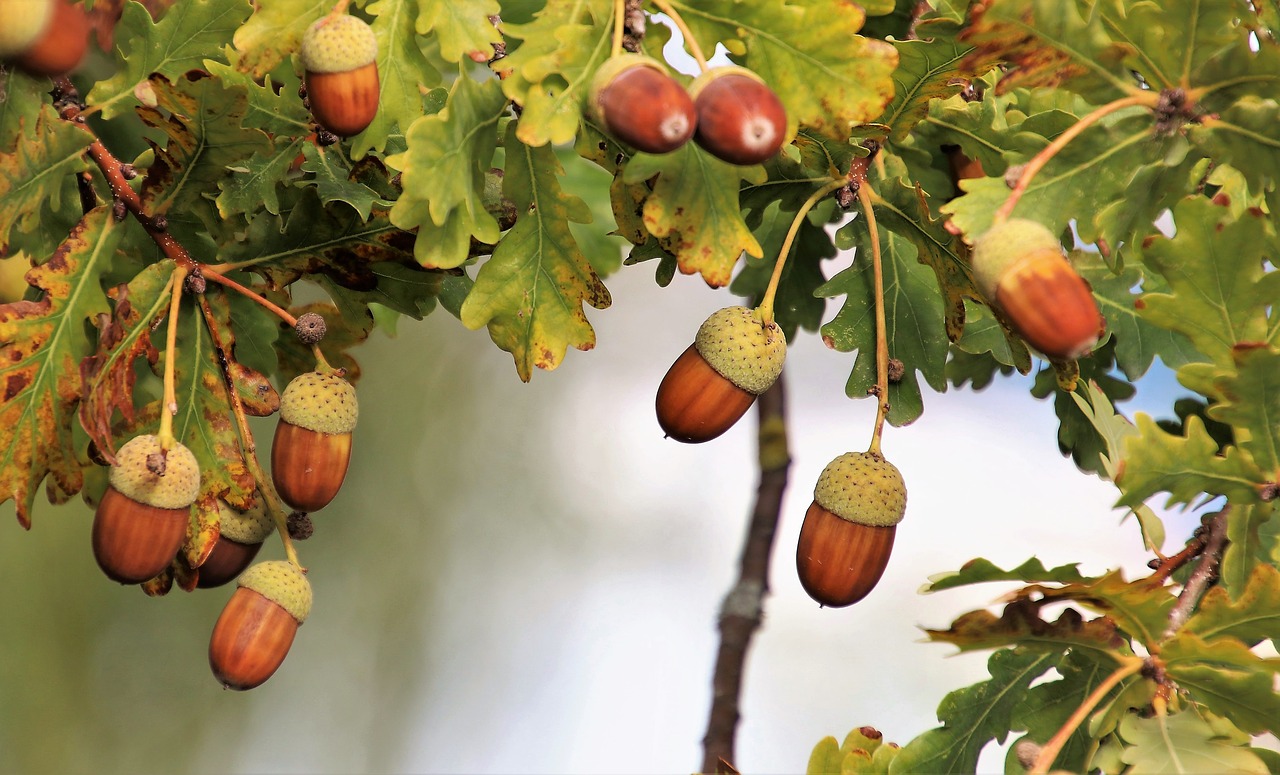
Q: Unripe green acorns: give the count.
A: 0